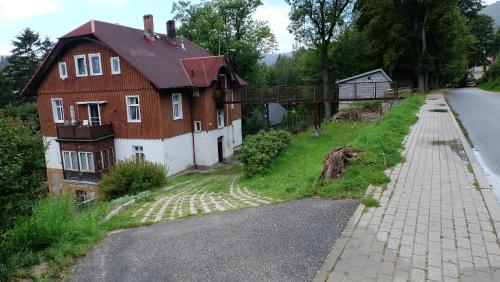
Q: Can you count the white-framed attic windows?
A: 4